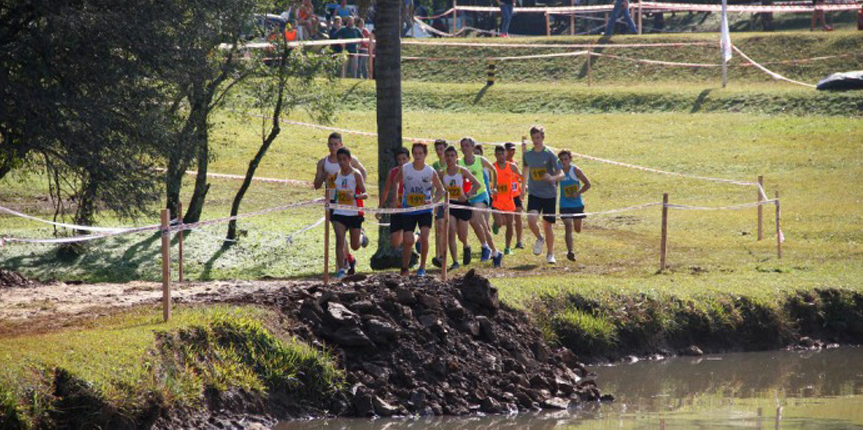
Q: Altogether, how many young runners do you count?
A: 12